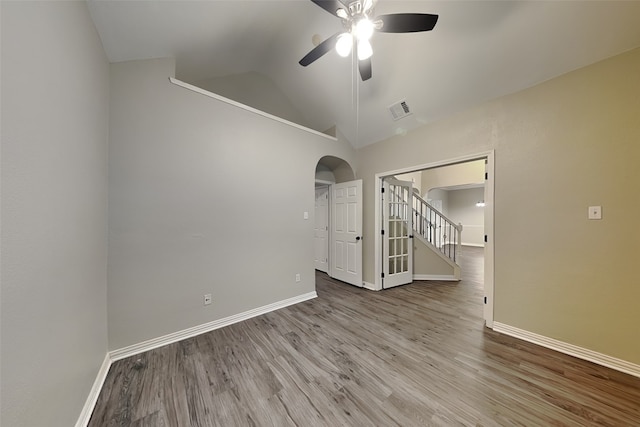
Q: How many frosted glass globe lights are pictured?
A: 3